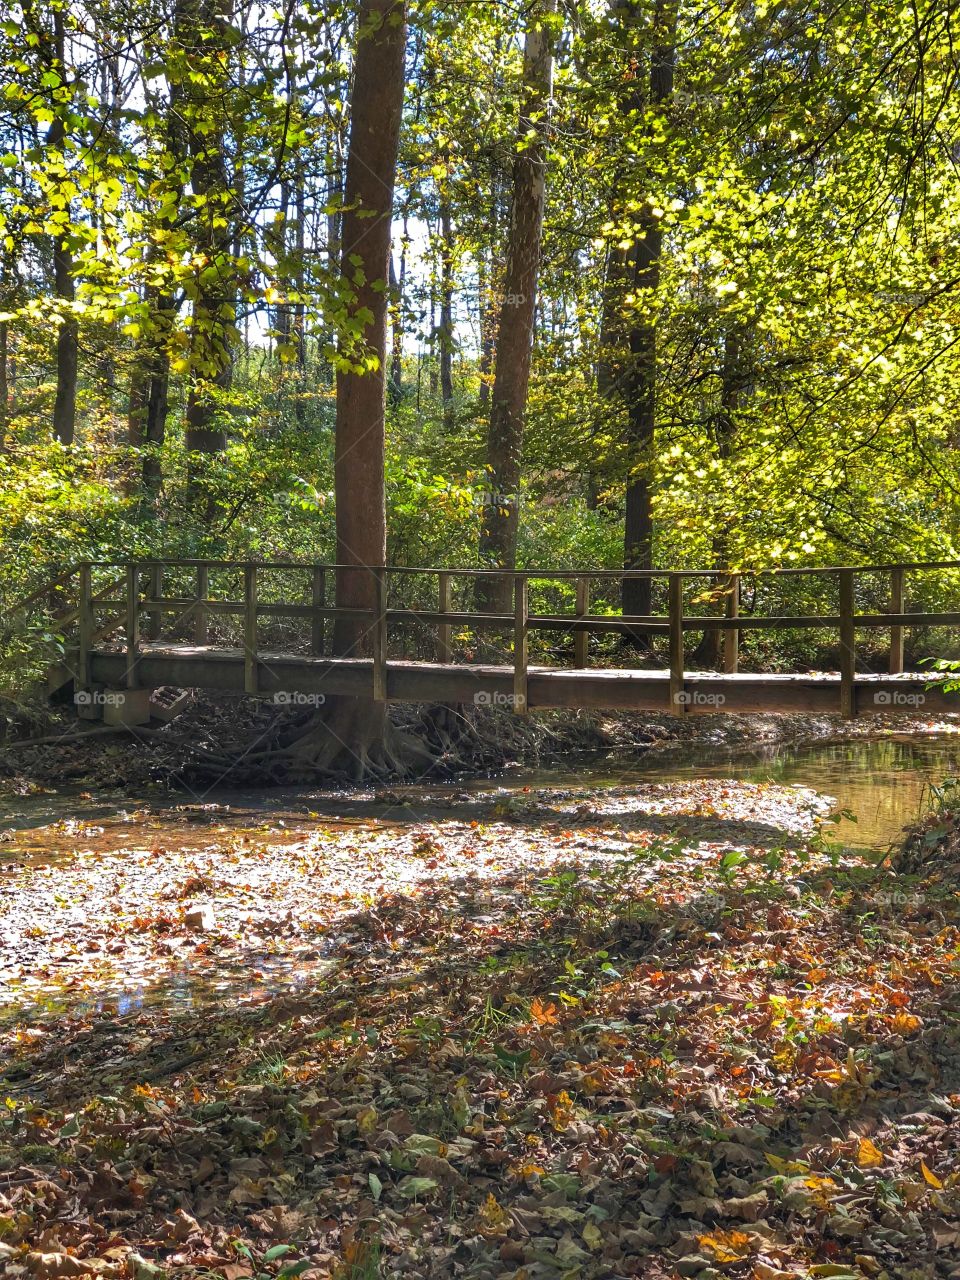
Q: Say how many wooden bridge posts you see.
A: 14